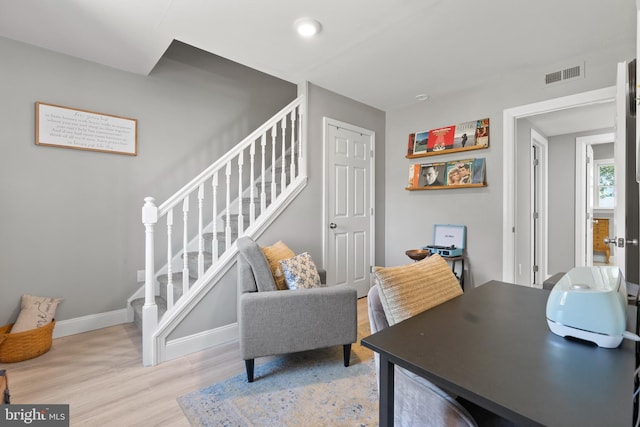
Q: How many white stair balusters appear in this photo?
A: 12